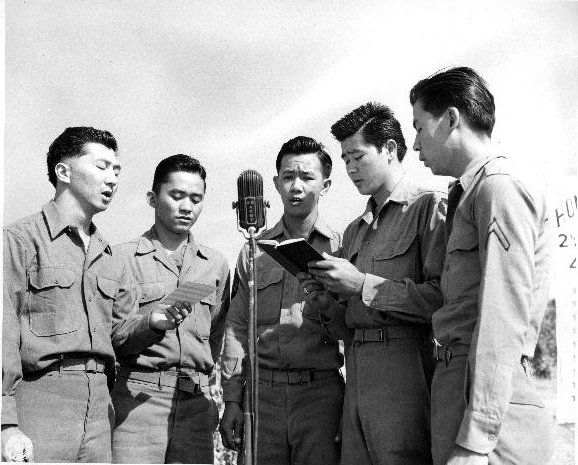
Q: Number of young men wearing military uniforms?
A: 5